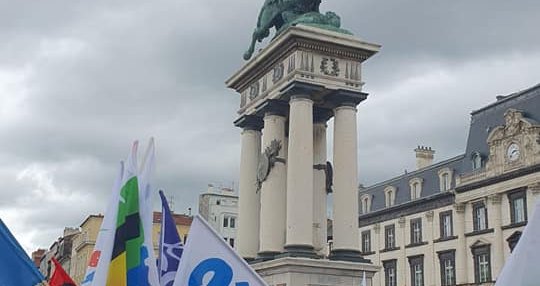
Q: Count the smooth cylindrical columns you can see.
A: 5